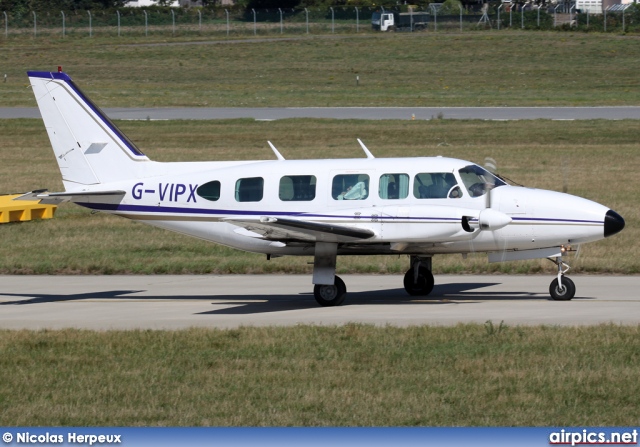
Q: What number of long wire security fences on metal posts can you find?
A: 1